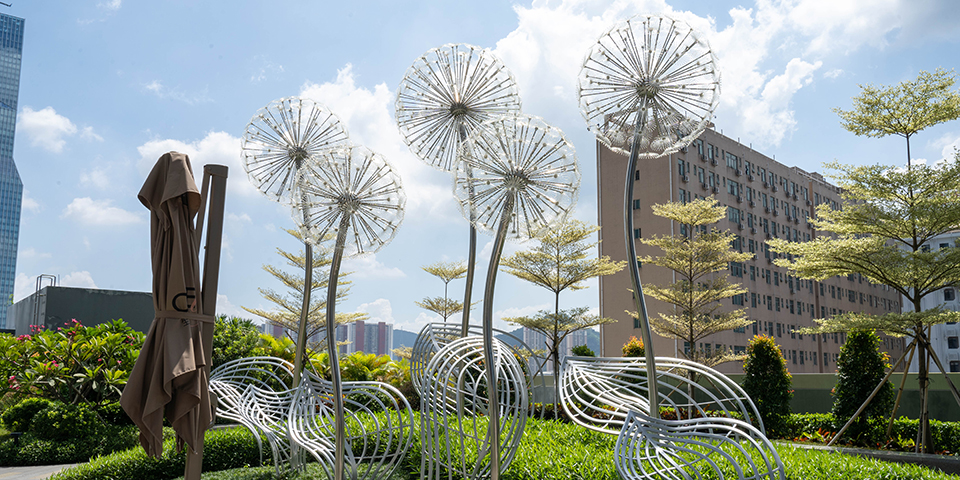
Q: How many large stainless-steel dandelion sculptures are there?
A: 5